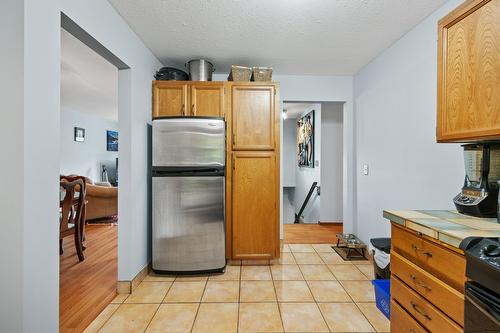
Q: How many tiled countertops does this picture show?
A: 1